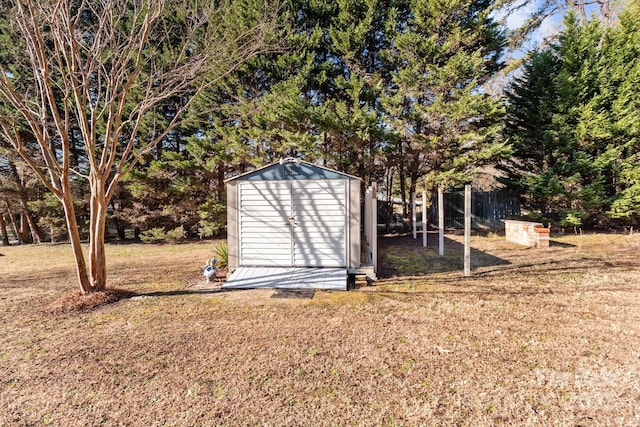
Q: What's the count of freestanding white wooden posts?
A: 4